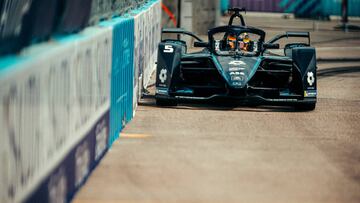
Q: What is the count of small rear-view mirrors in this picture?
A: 2